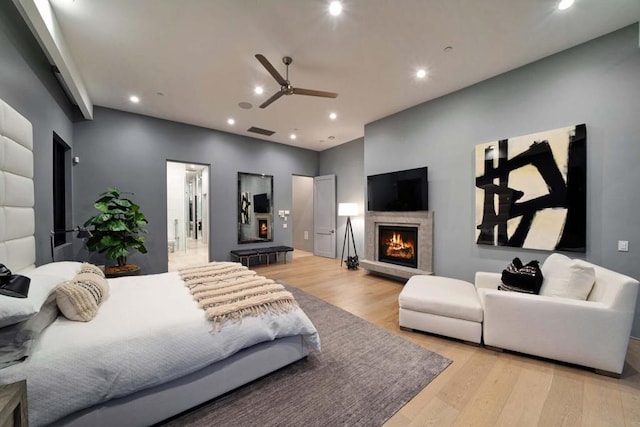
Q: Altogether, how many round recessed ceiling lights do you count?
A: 8